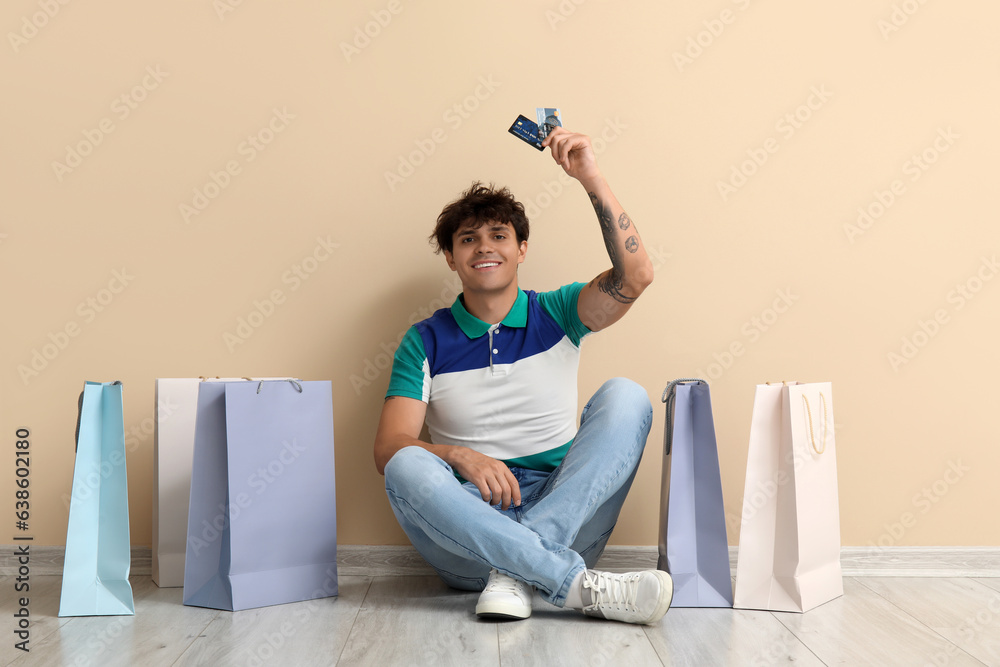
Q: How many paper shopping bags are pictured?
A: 5